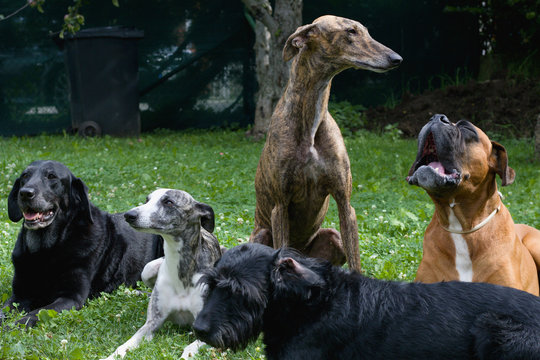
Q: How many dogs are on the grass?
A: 5